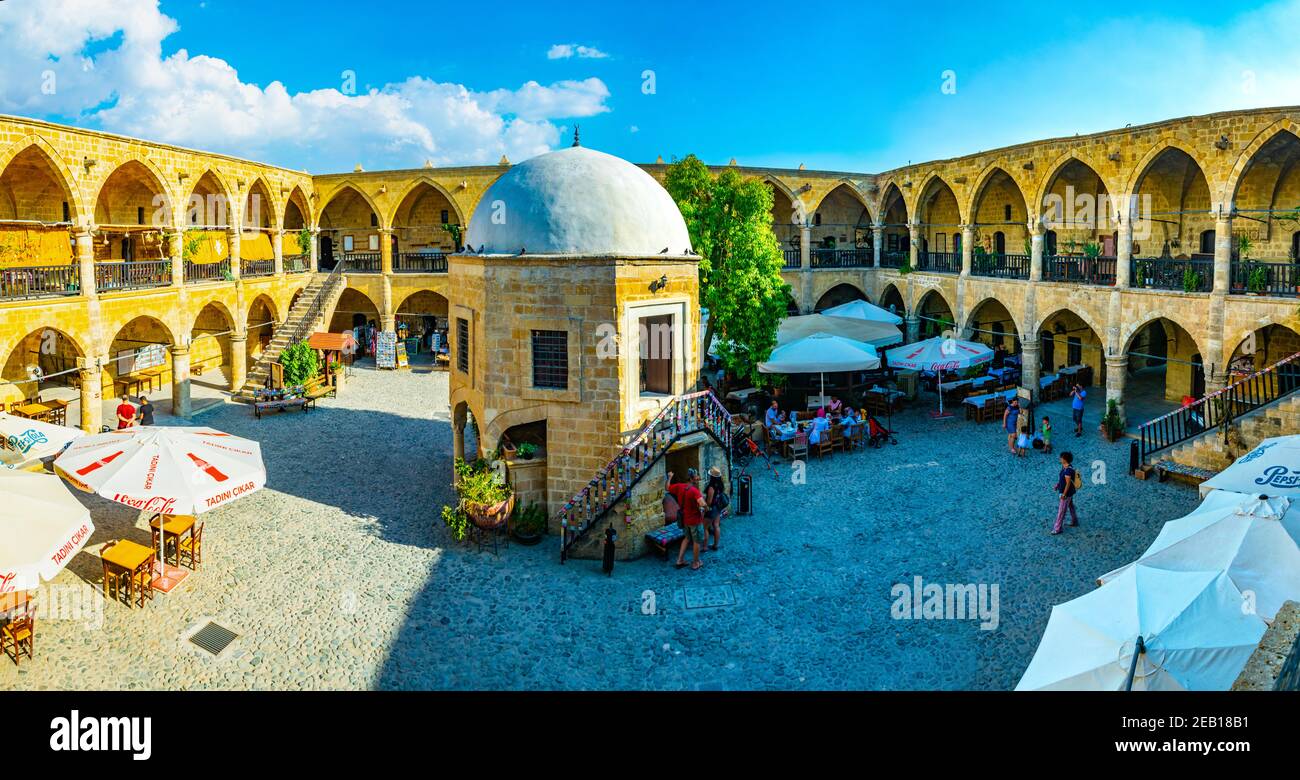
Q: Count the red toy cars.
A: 0